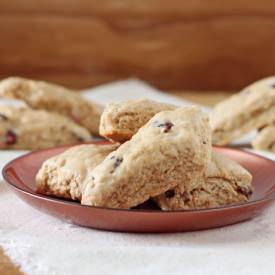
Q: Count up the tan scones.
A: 8